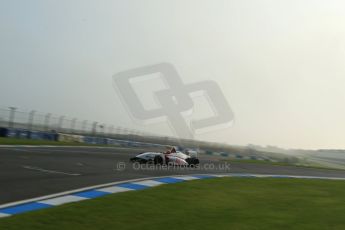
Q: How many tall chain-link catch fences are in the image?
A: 1